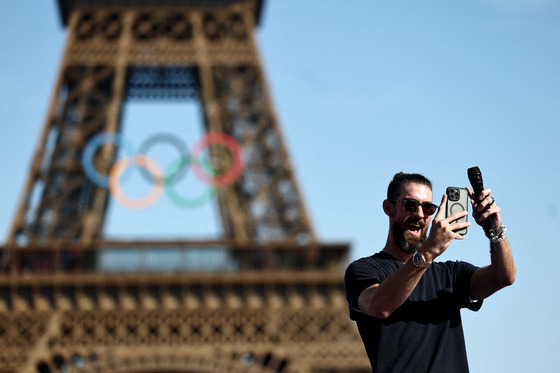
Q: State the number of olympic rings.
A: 5